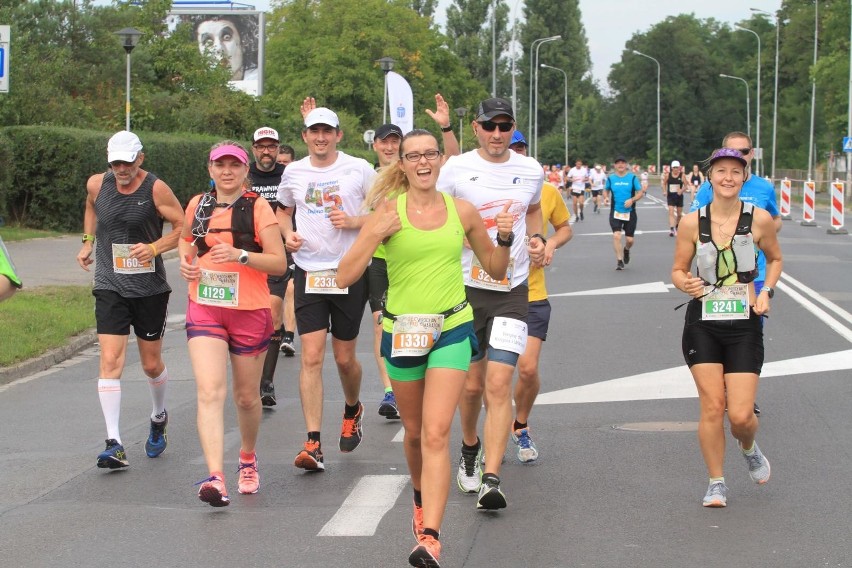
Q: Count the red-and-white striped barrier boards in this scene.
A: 3